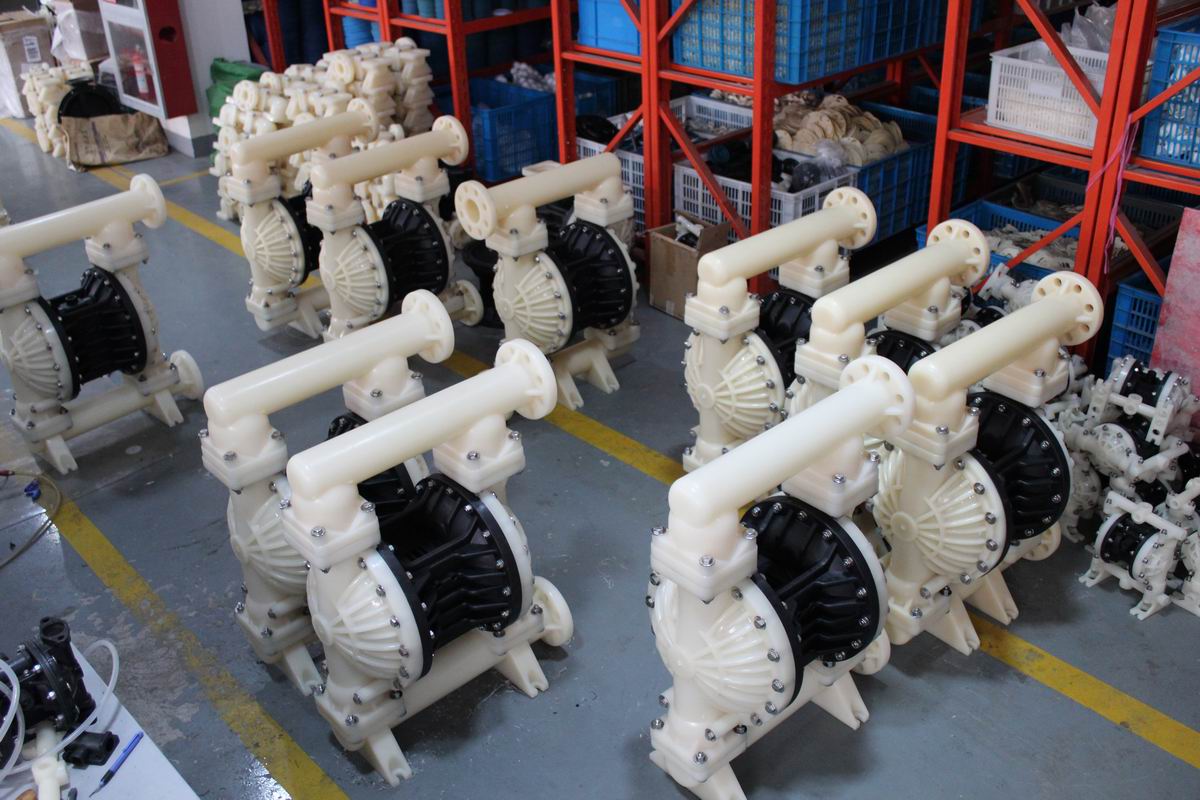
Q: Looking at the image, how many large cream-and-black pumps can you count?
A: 10